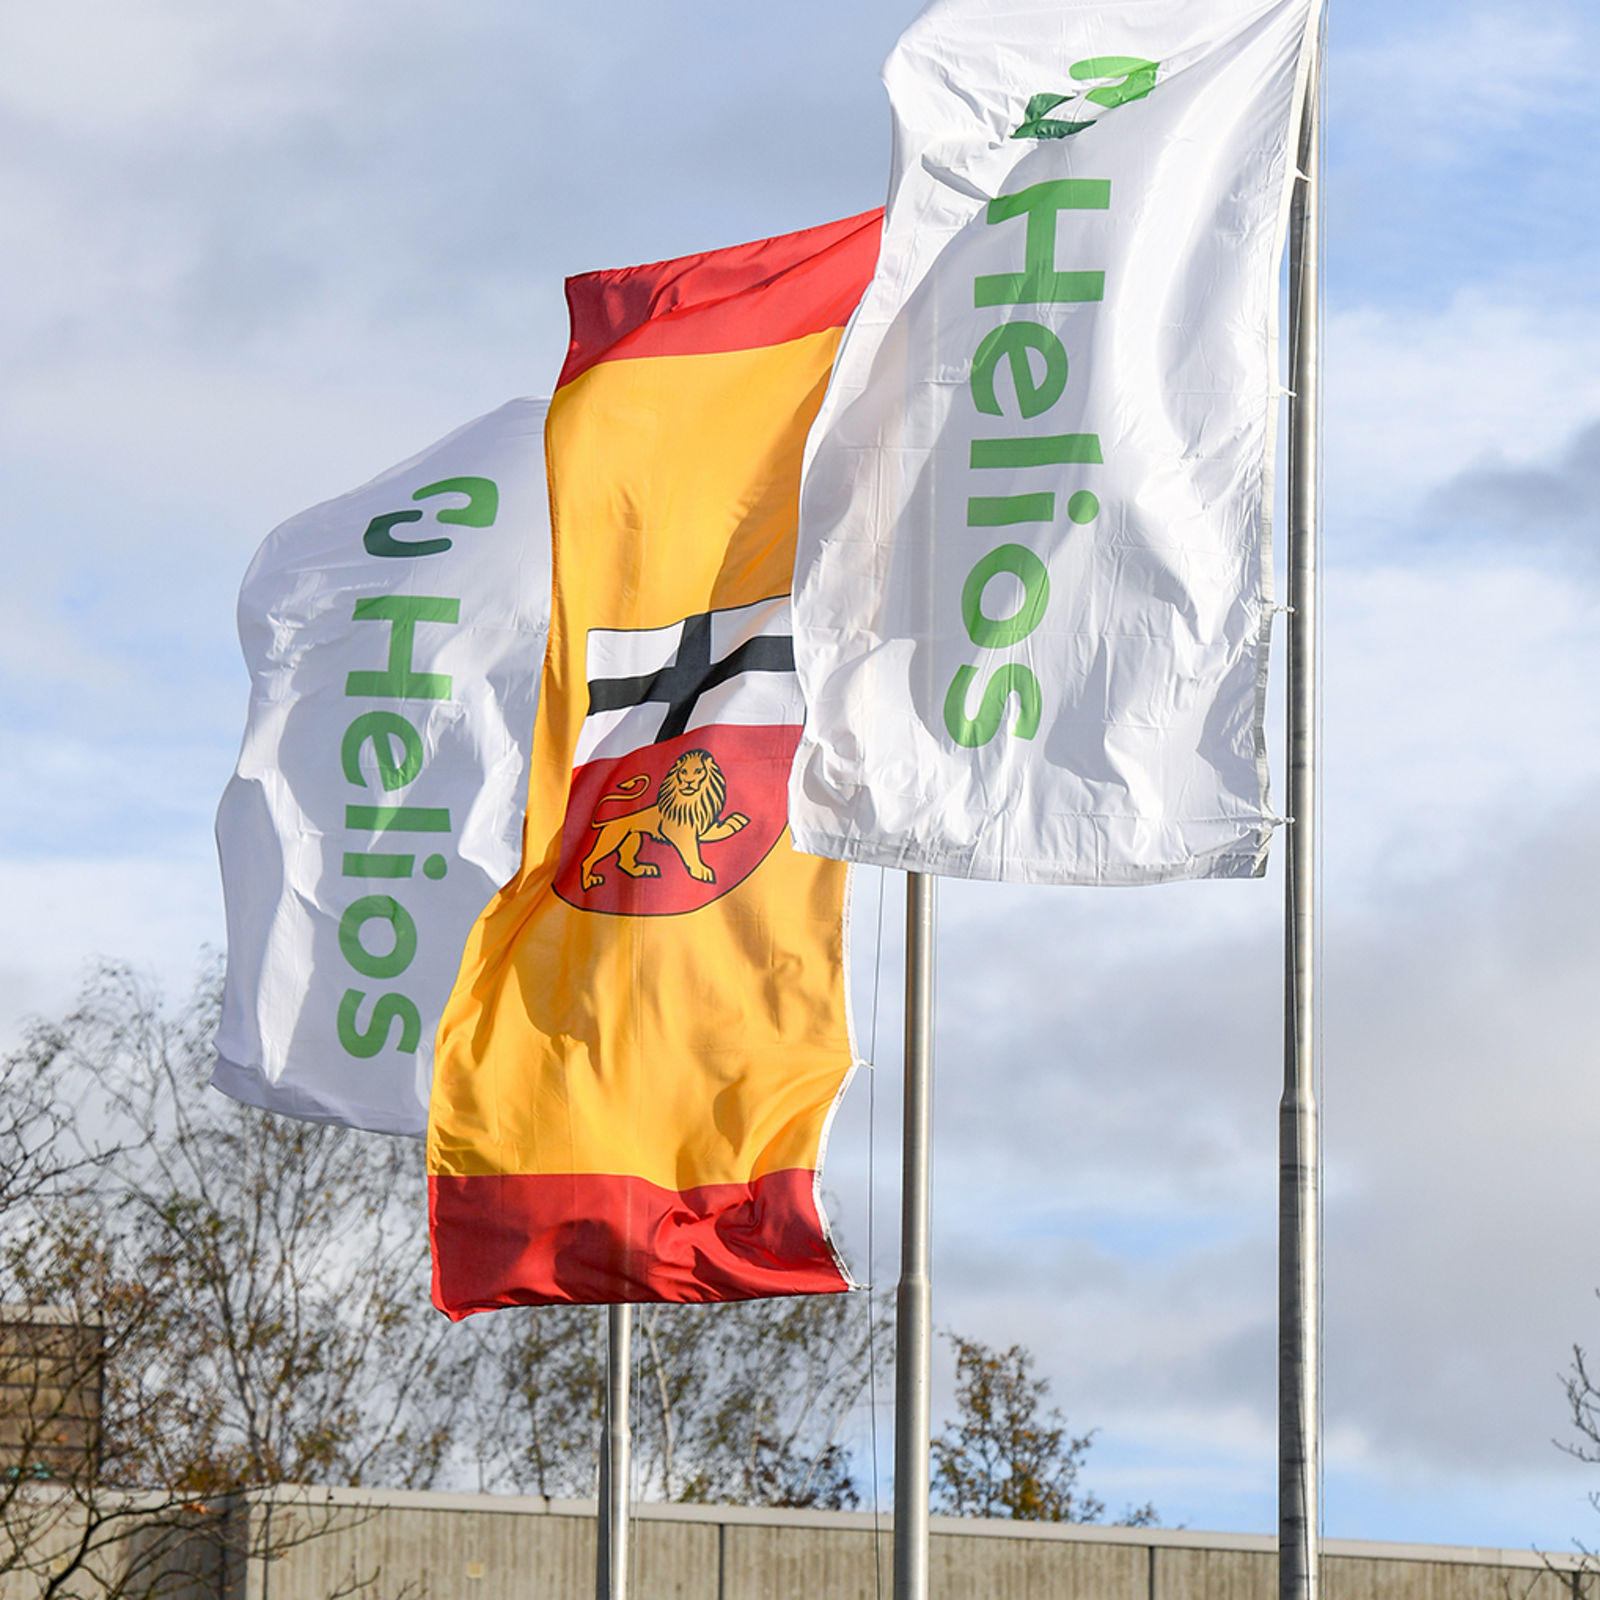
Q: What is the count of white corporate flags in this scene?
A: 2